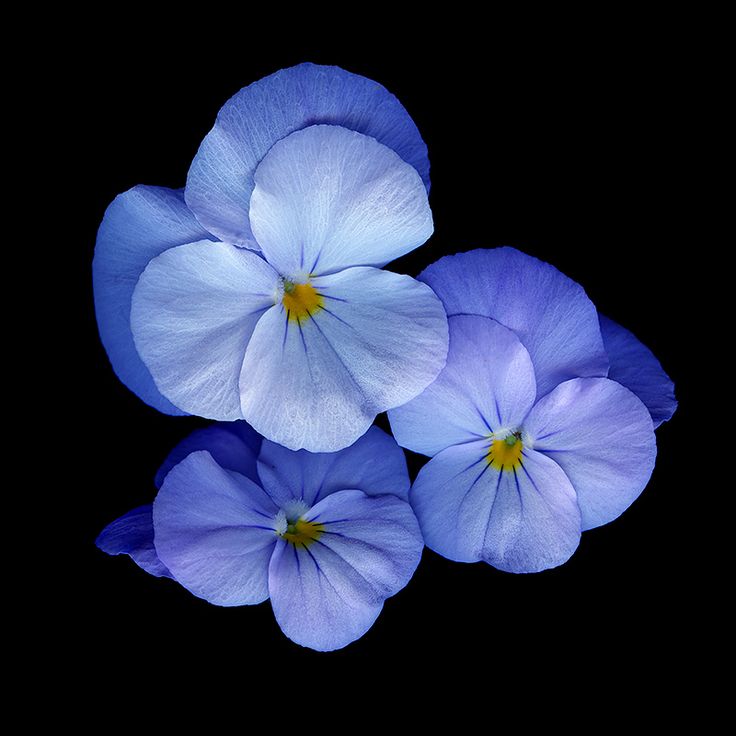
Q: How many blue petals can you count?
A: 15